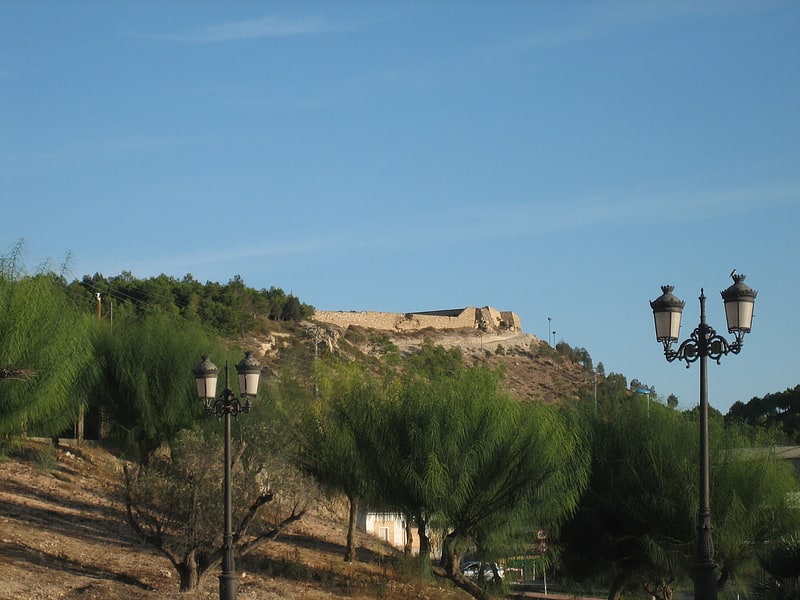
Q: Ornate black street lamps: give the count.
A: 2